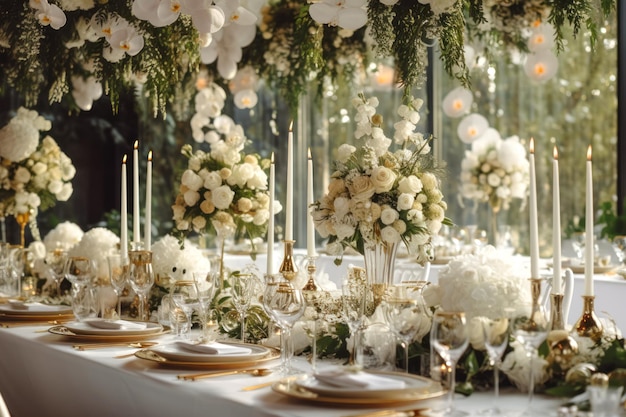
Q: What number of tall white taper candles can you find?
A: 9